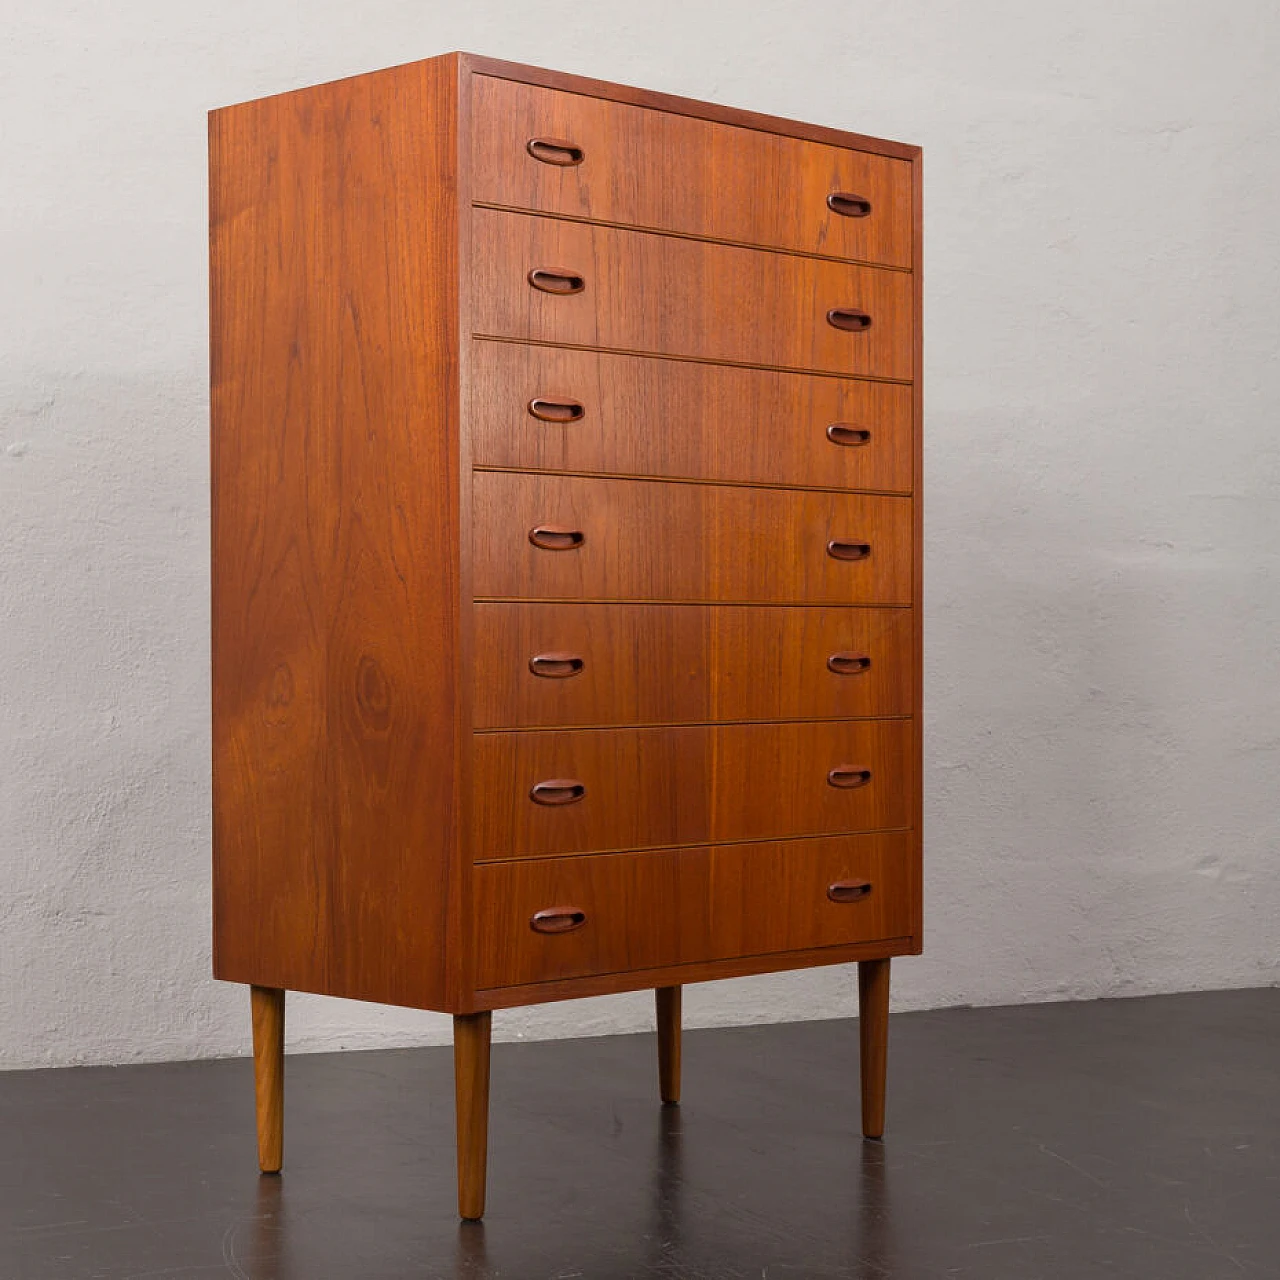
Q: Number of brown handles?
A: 14